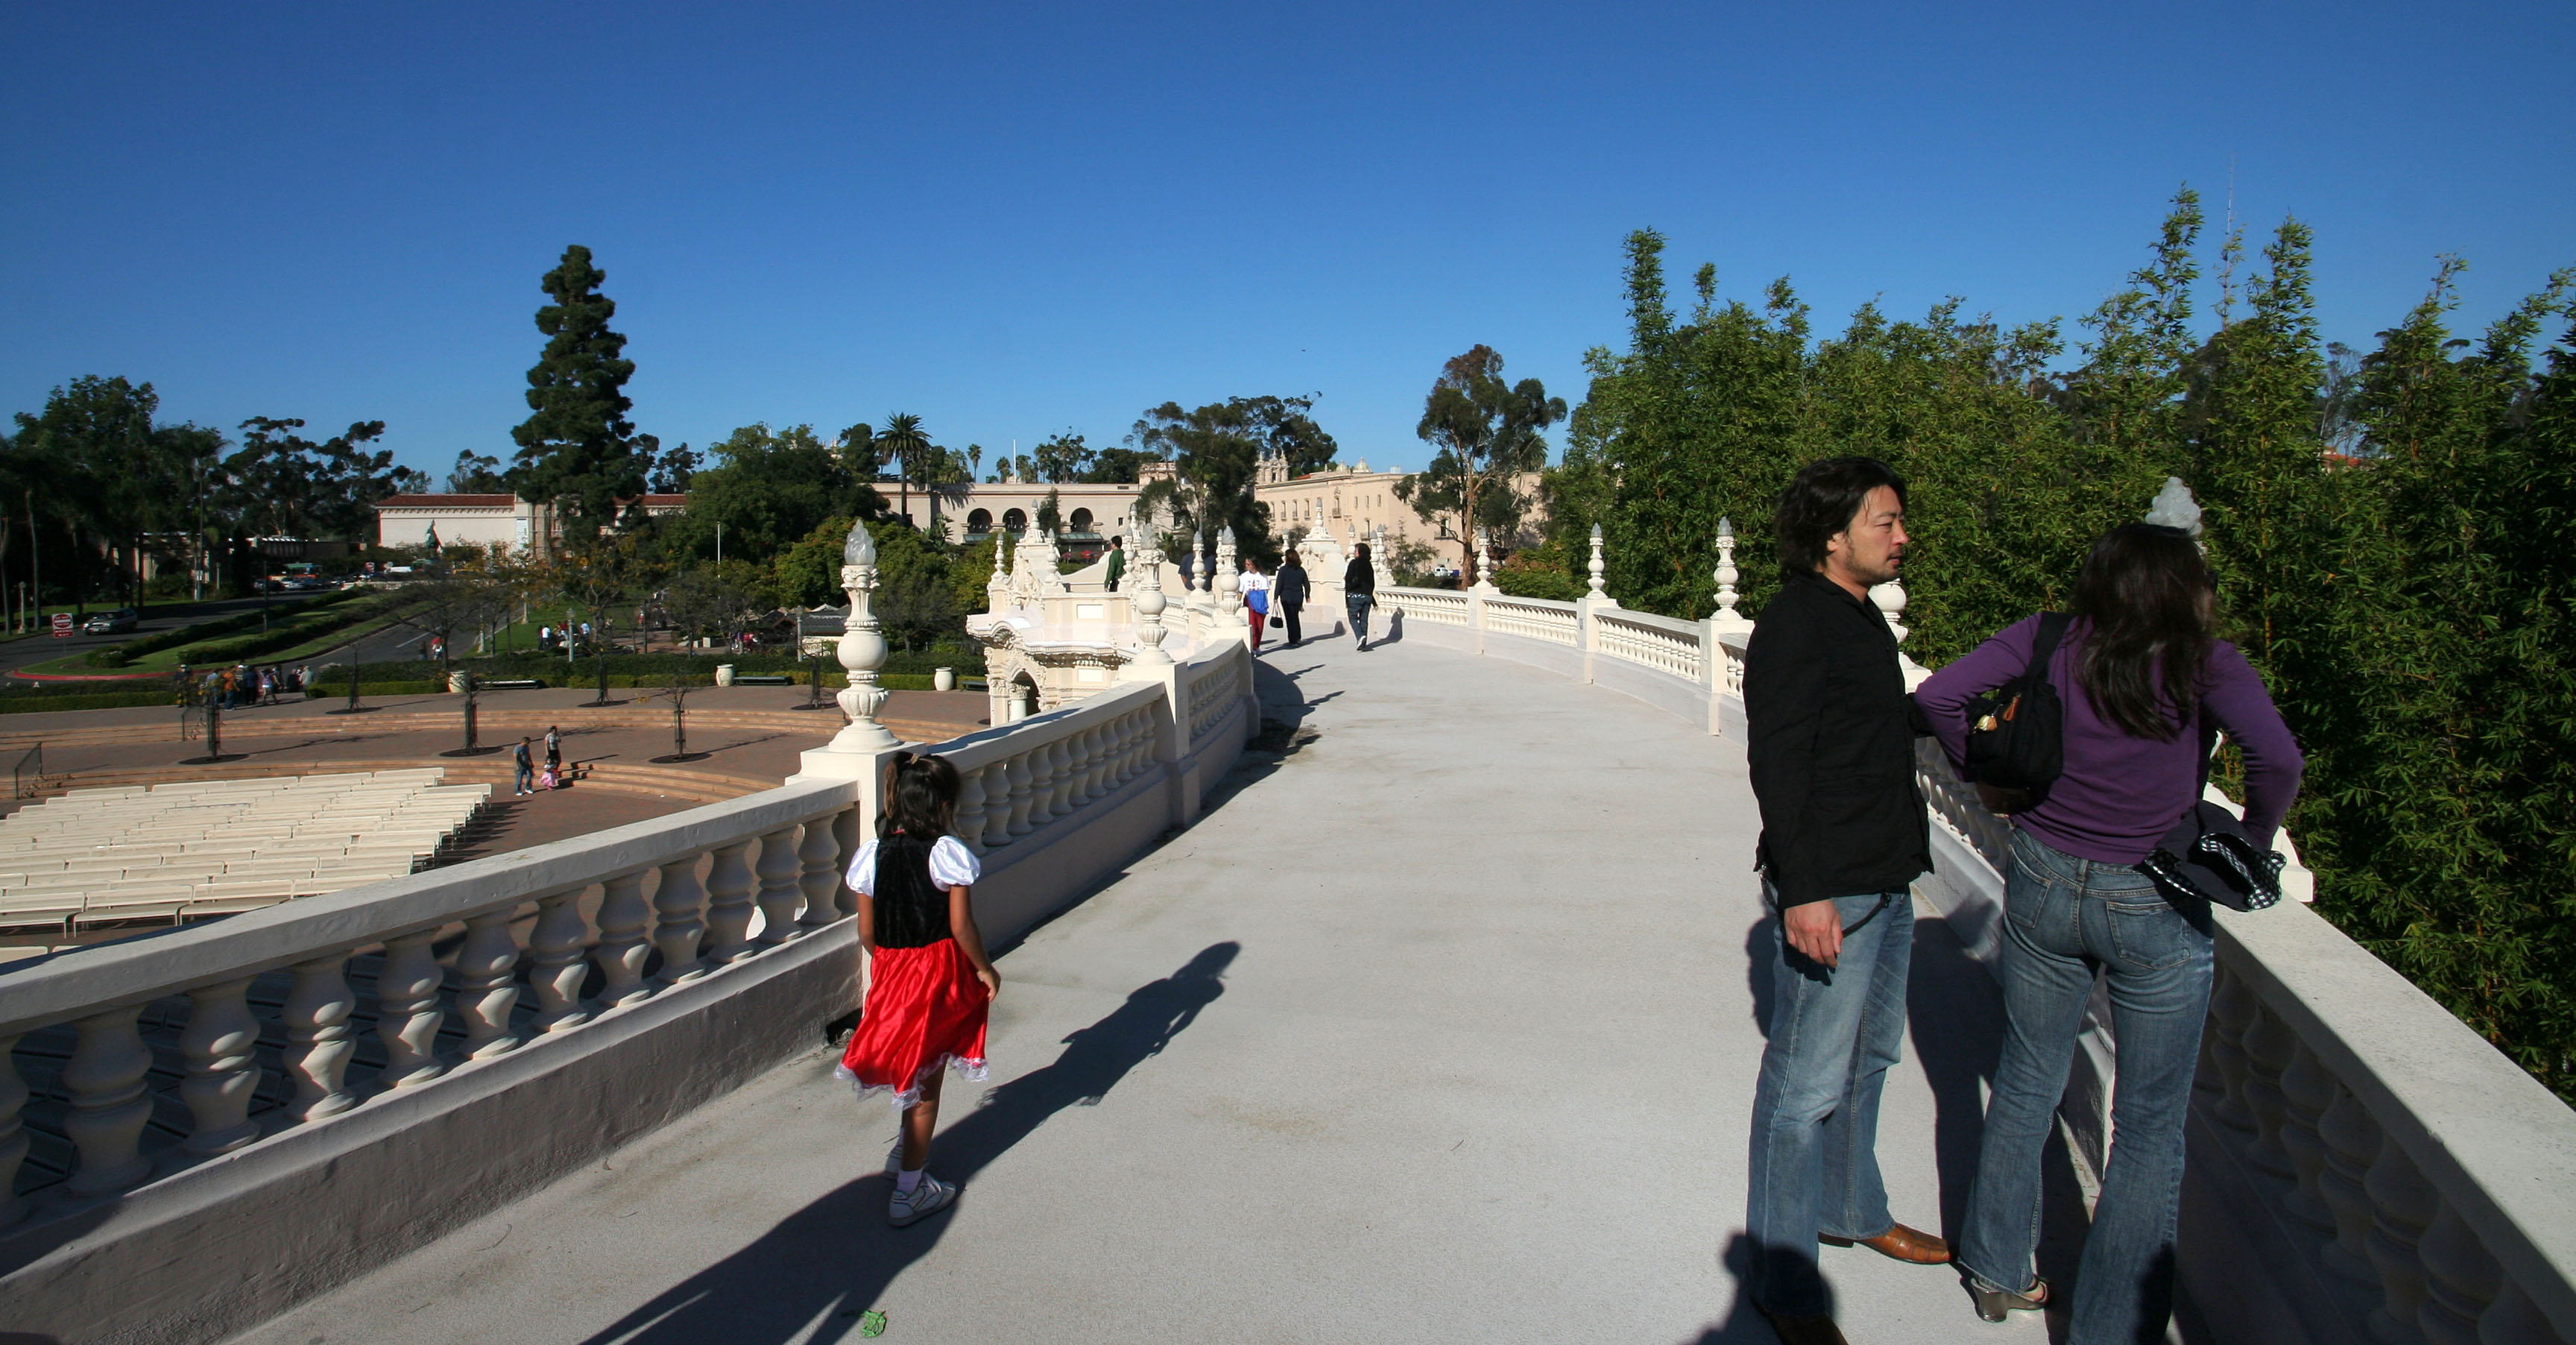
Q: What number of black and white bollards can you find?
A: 0